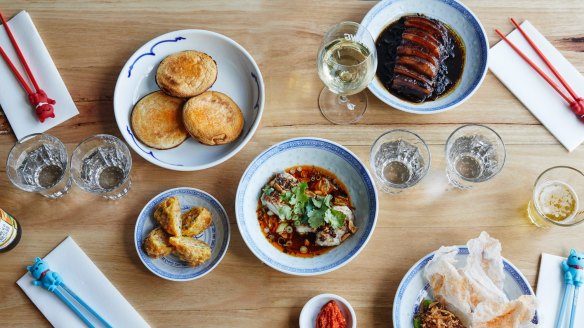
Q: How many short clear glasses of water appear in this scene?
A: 4